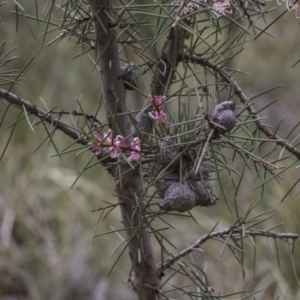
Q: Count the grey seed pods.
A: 6